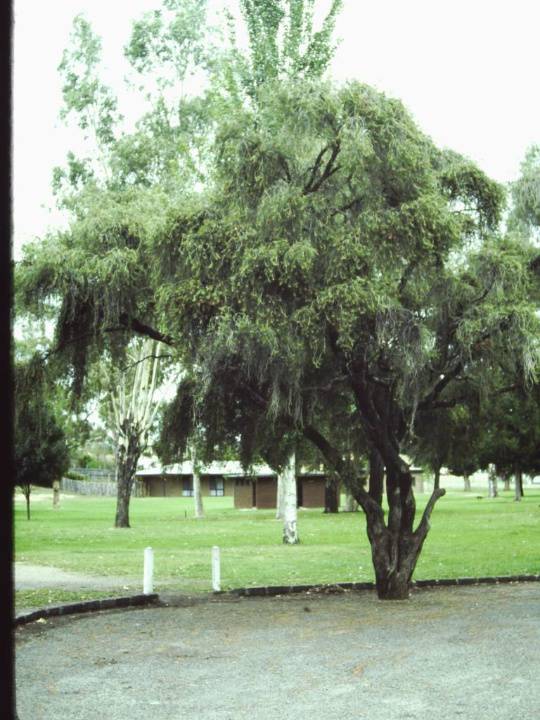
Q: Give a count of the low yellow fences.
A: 0